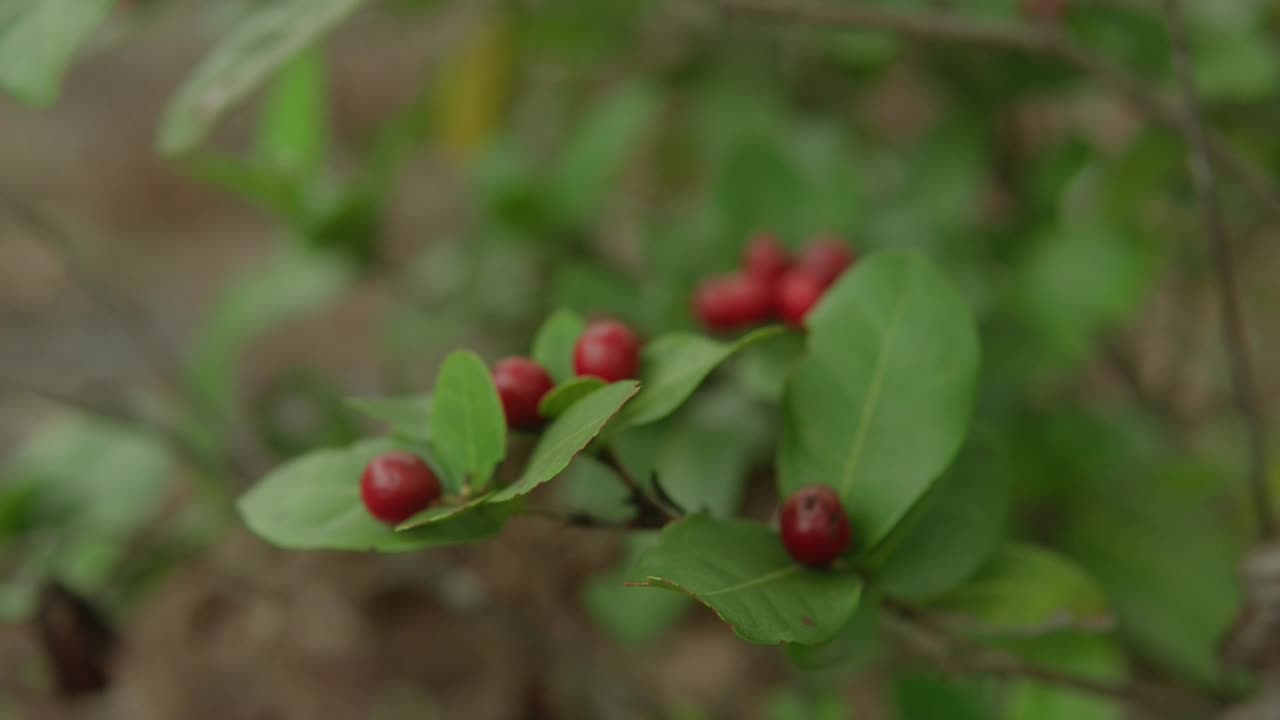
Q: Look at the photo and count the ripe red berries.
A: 8